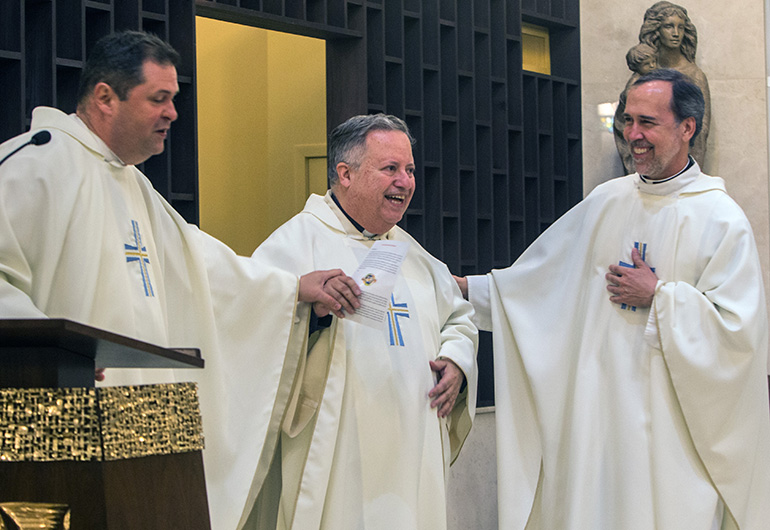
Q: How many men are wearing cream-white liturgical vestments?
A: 3